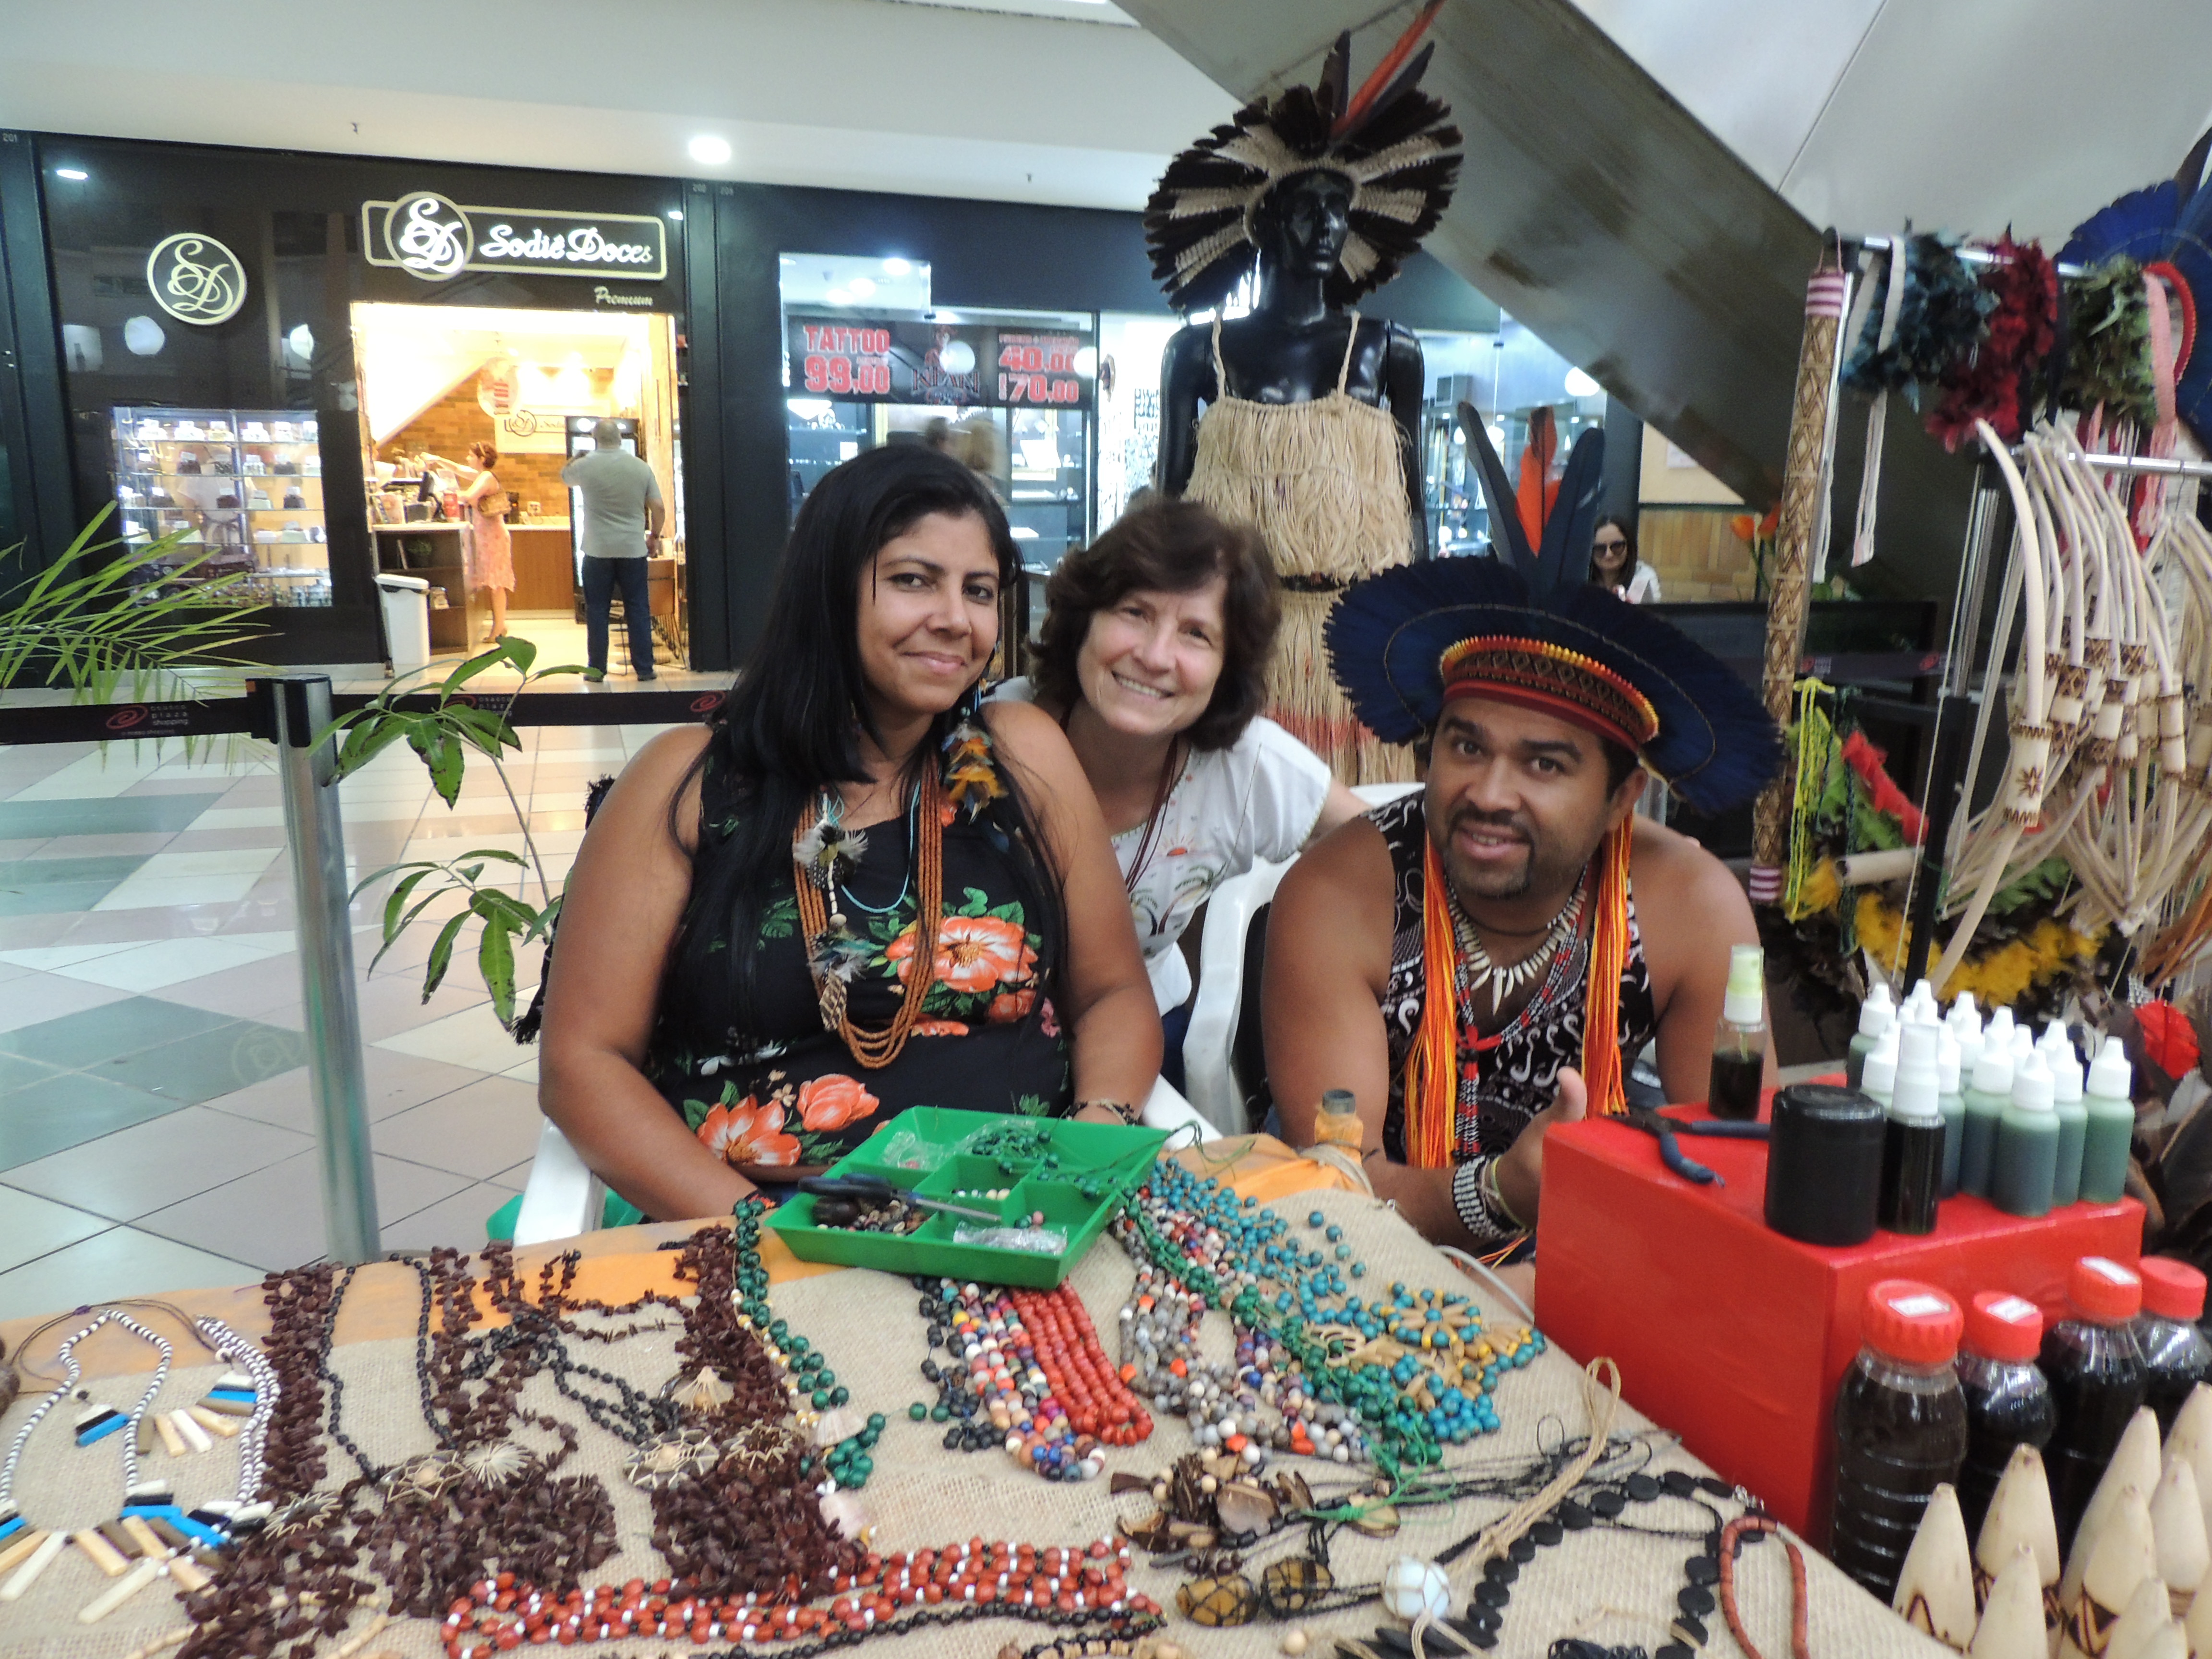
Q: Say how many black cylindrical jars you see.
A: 1